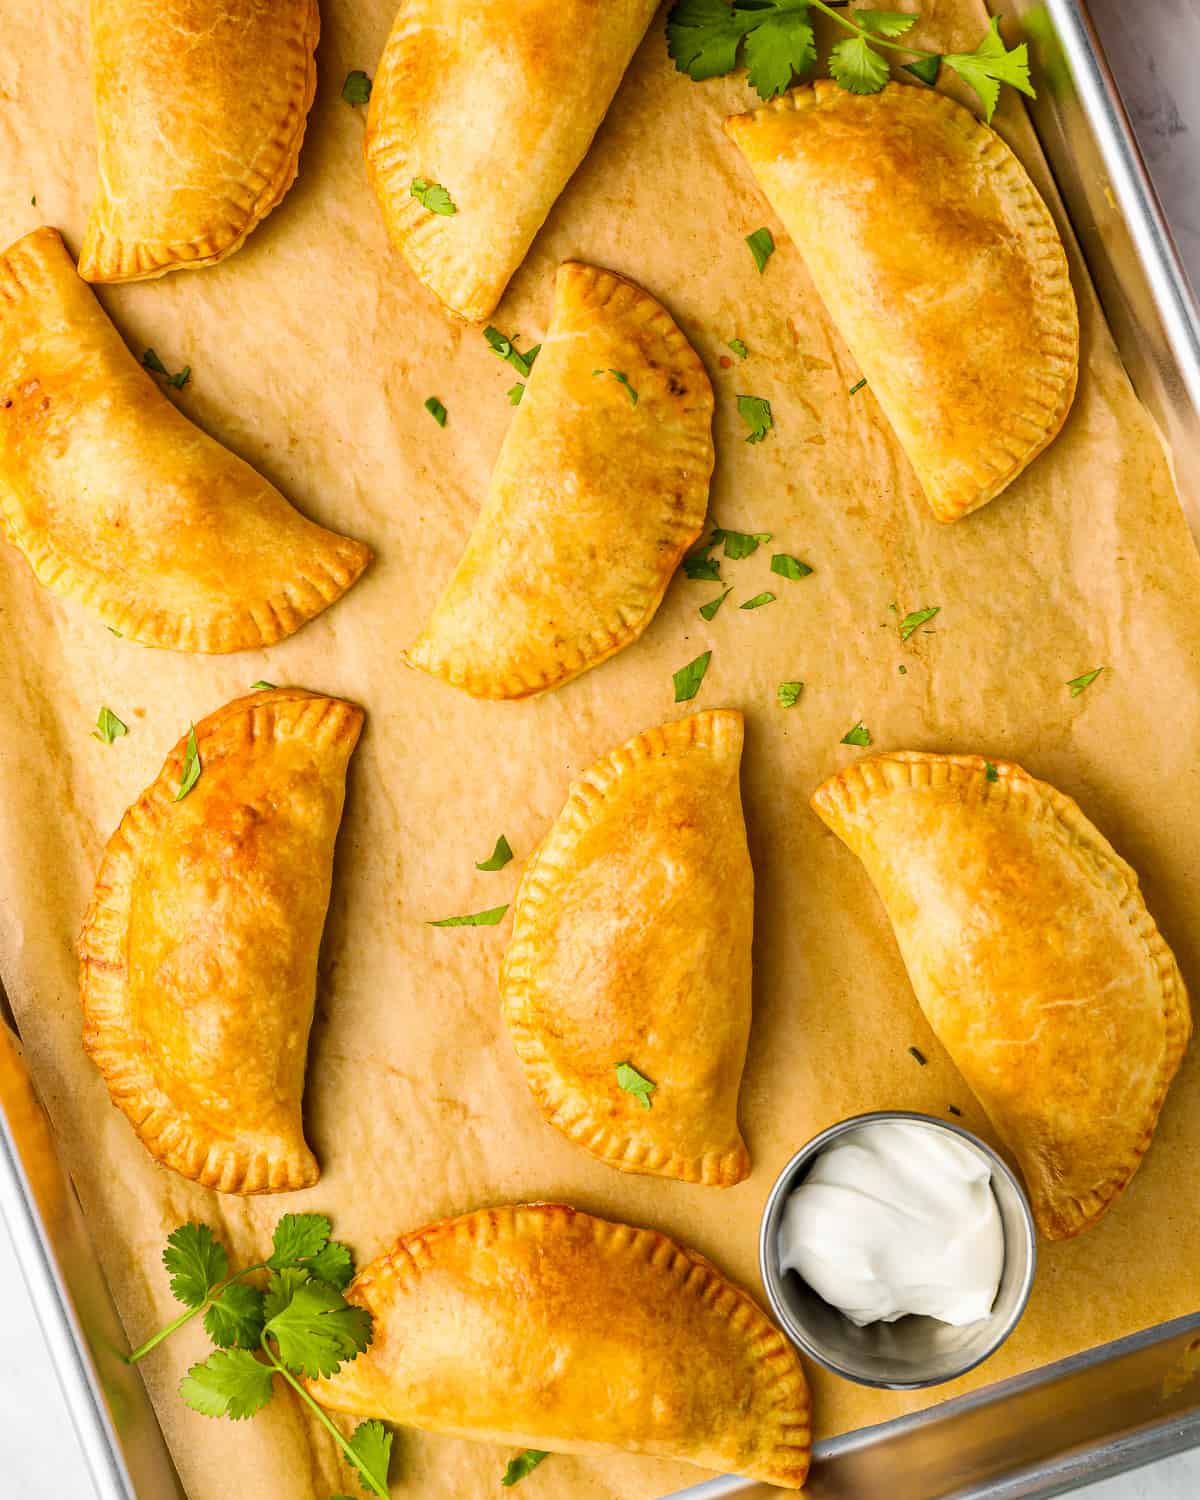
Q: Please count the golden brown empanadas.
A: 9